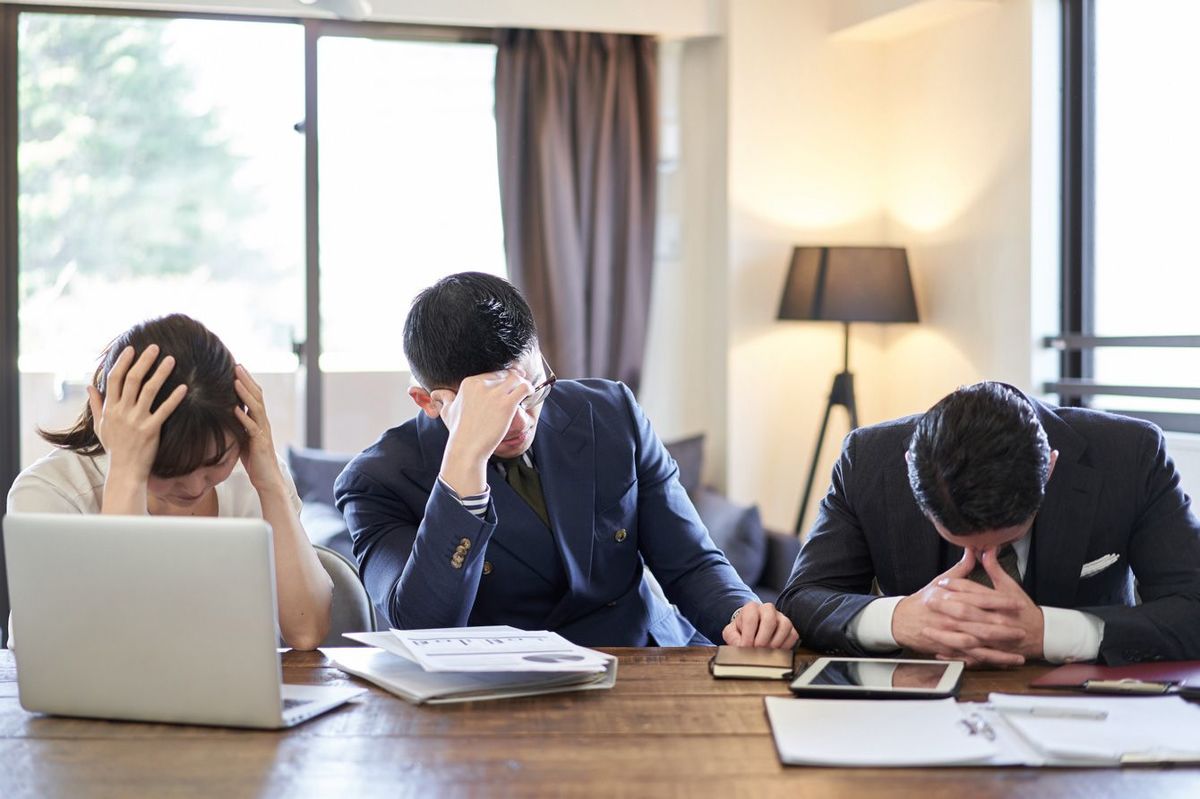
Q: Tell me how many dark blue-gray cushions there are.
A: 3